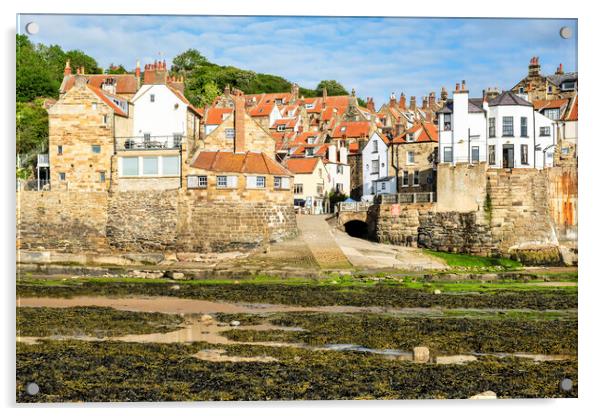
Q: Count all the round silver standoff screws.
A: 4